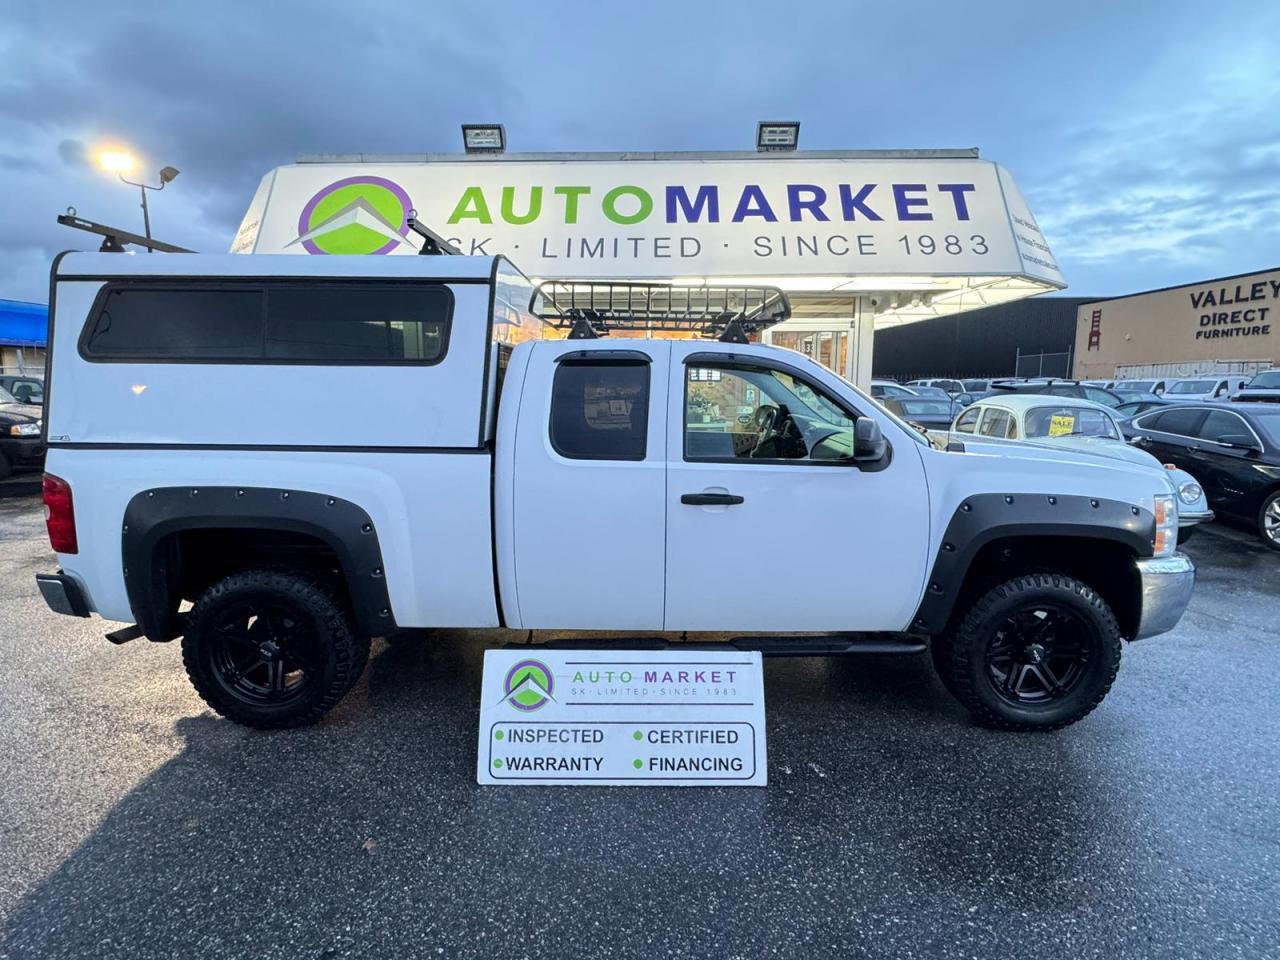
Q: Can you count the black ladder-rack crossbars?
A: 2